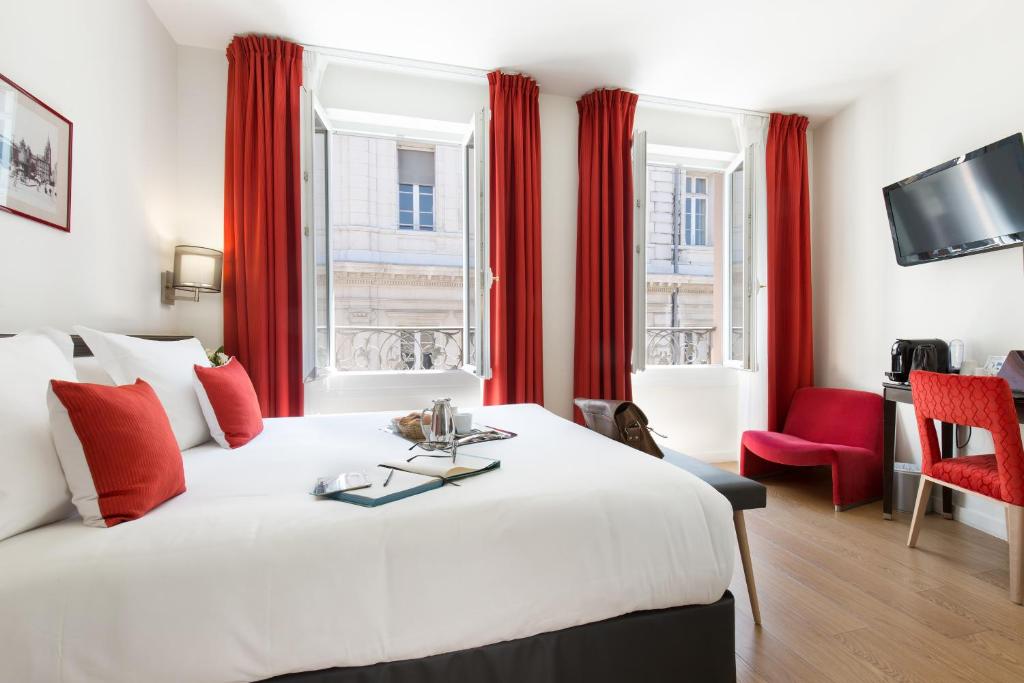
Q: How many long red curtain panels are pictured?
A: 4